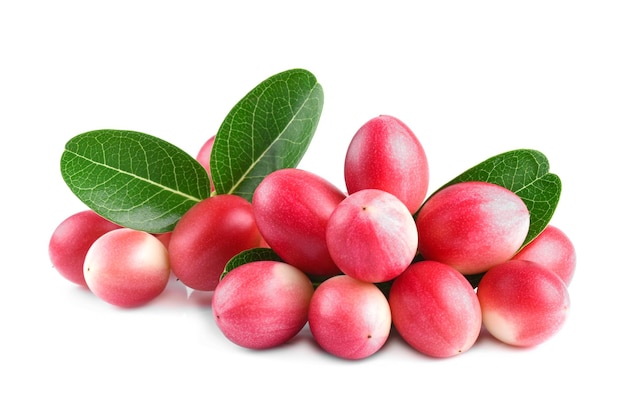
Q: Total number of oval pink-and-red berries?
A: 13